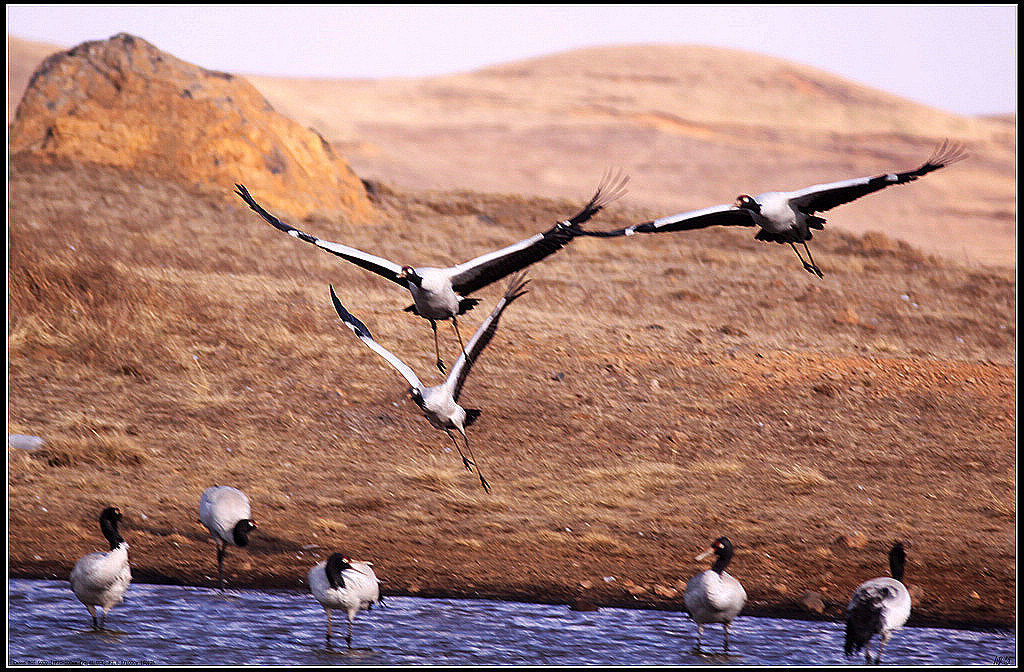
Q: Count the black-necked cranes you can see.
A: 8